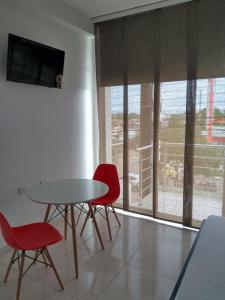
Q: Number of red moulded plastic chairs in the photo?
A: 2